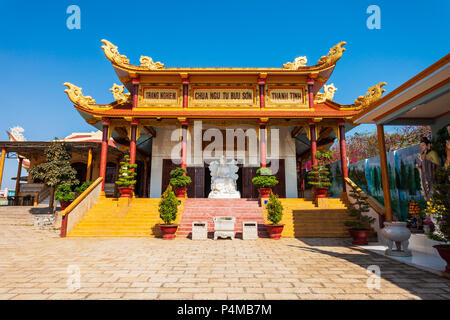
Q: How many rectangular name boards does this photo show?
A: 3